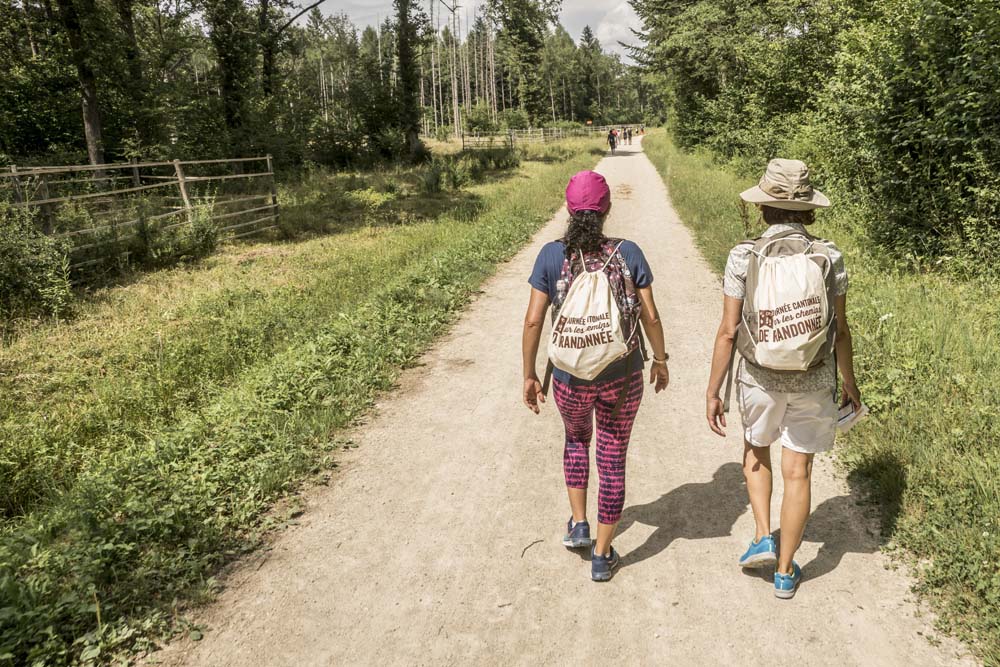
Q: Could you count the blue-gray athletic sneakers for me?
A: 2